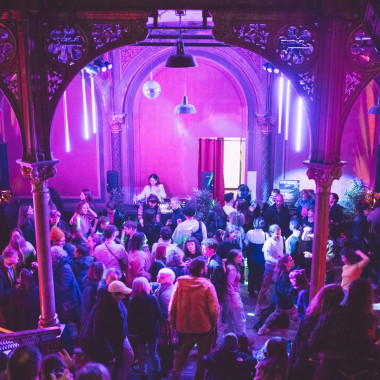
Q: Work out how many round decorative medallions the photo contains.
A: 4